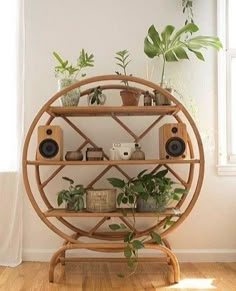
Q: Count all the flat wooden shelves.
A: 3